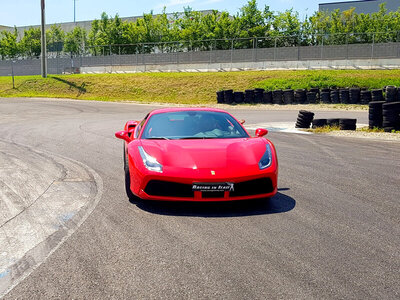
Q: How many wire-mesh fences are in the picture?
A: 1